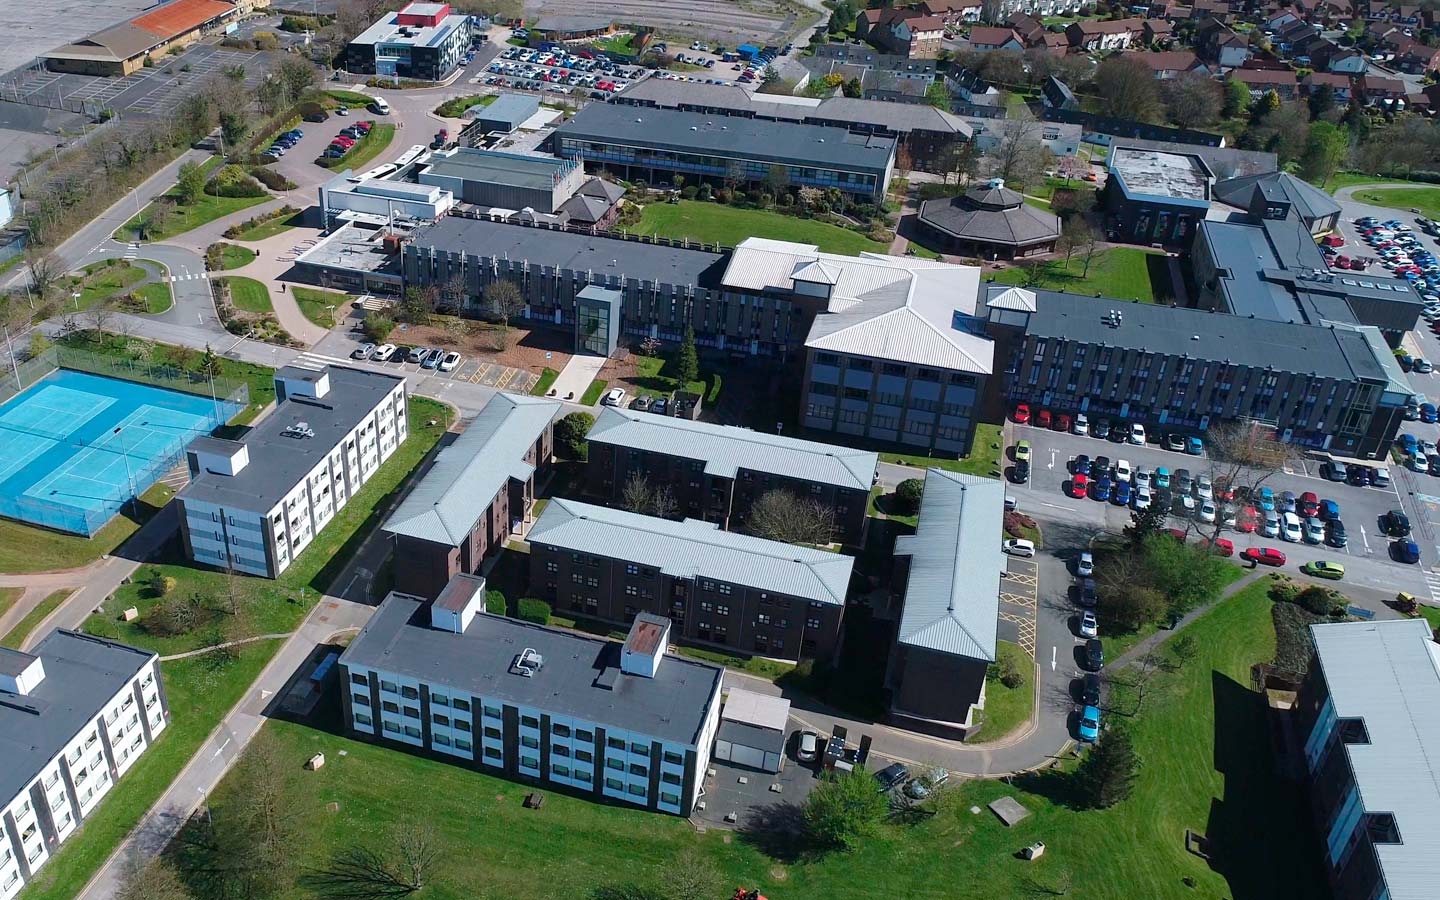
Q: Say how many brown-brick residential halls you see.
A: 4